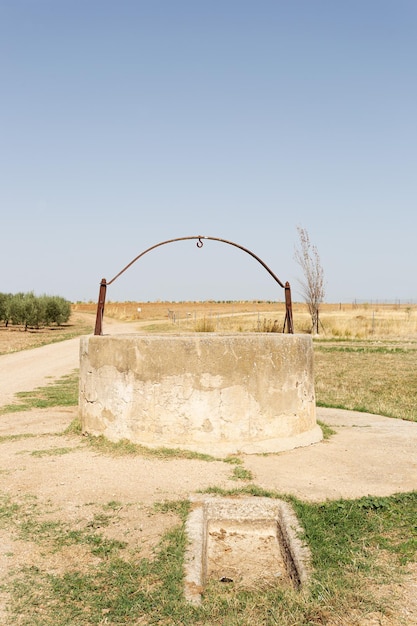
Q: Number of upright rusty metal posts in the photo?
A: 2